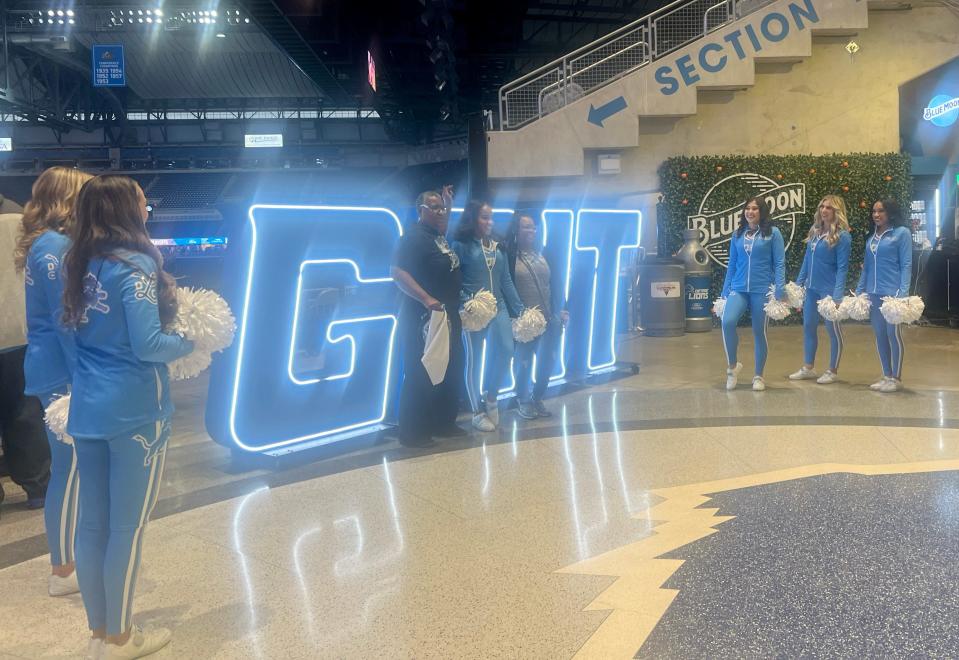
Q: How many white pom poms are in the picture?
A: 11